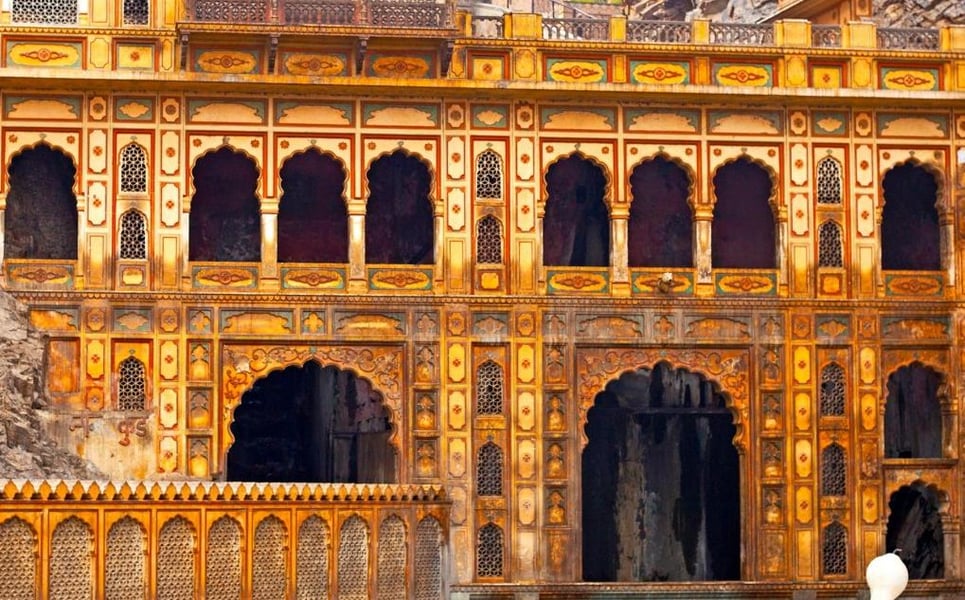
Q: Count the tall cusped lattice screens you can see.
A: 10